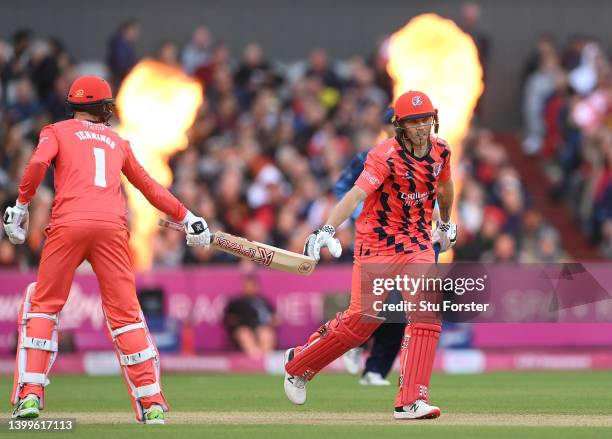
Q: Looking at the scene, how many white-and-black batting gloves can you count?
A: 4